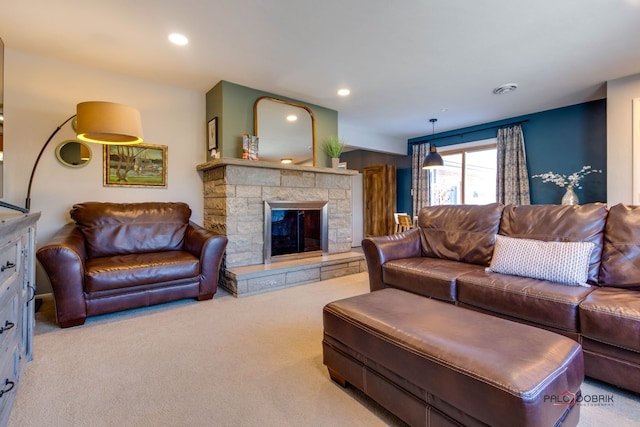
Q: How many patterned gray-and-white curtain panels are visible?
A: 2